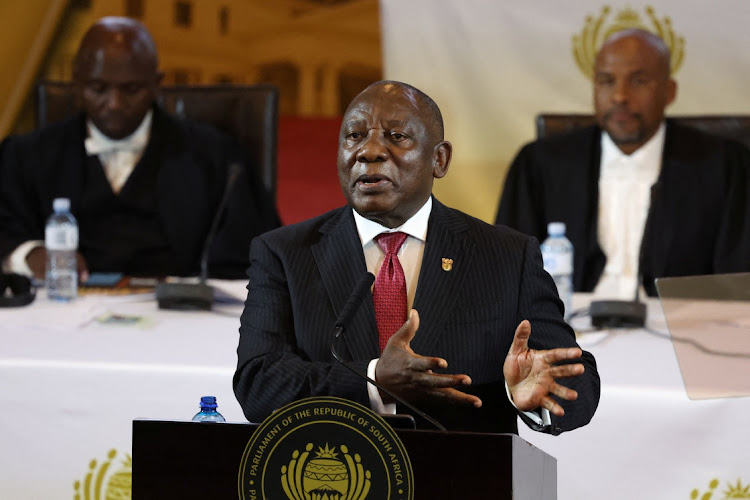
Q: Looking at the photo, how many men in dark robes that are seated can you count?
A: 2